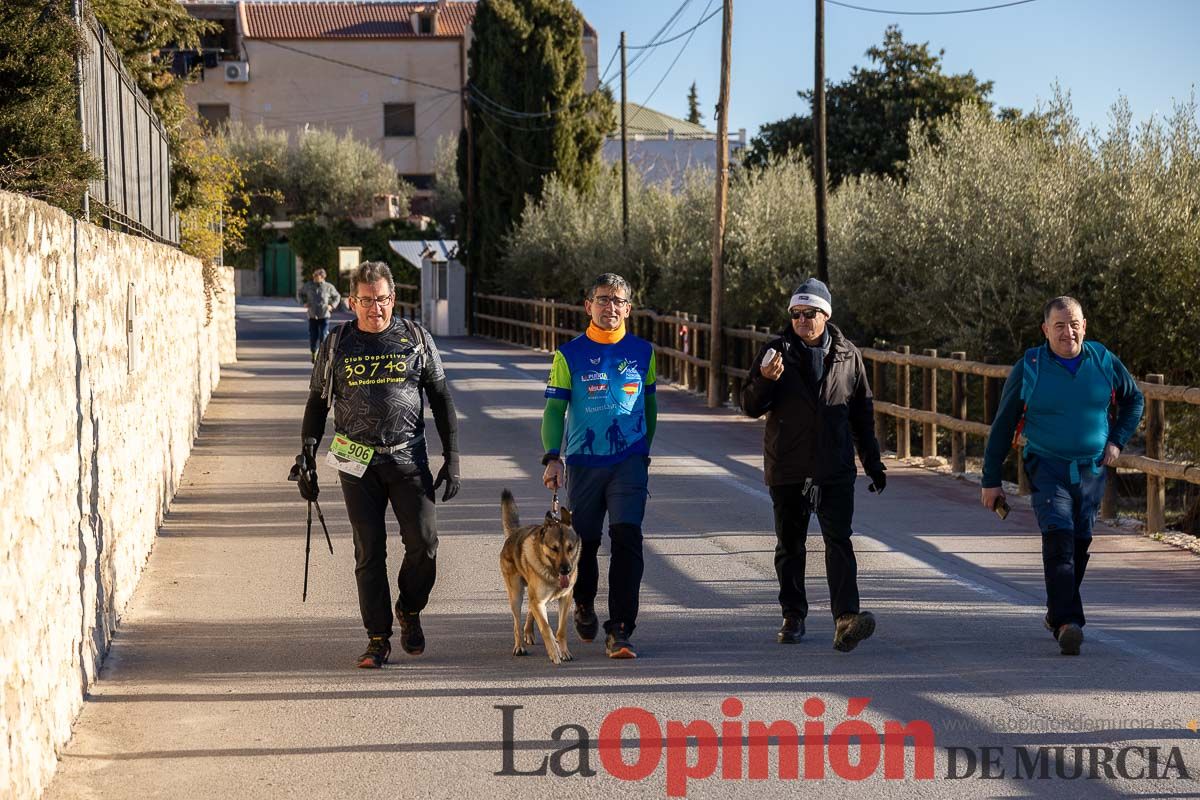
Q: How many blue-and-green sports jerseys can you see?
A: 1